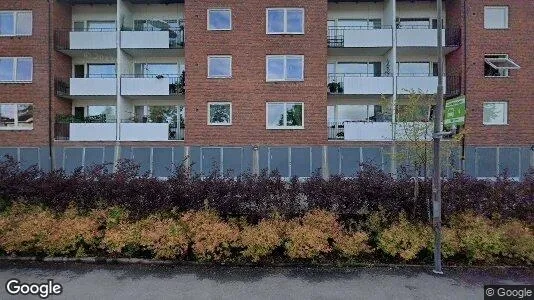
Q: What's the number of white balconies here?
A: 12